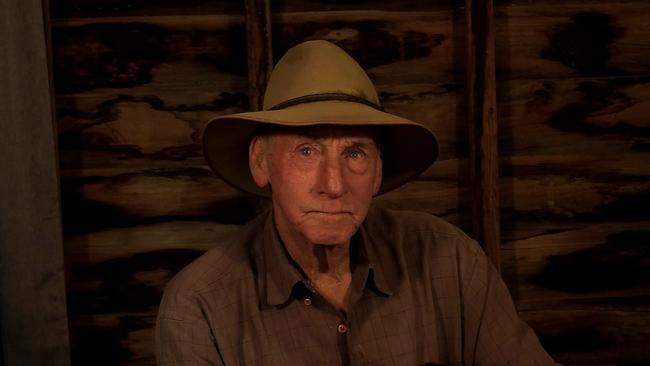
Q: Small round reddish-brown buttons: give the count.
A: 2